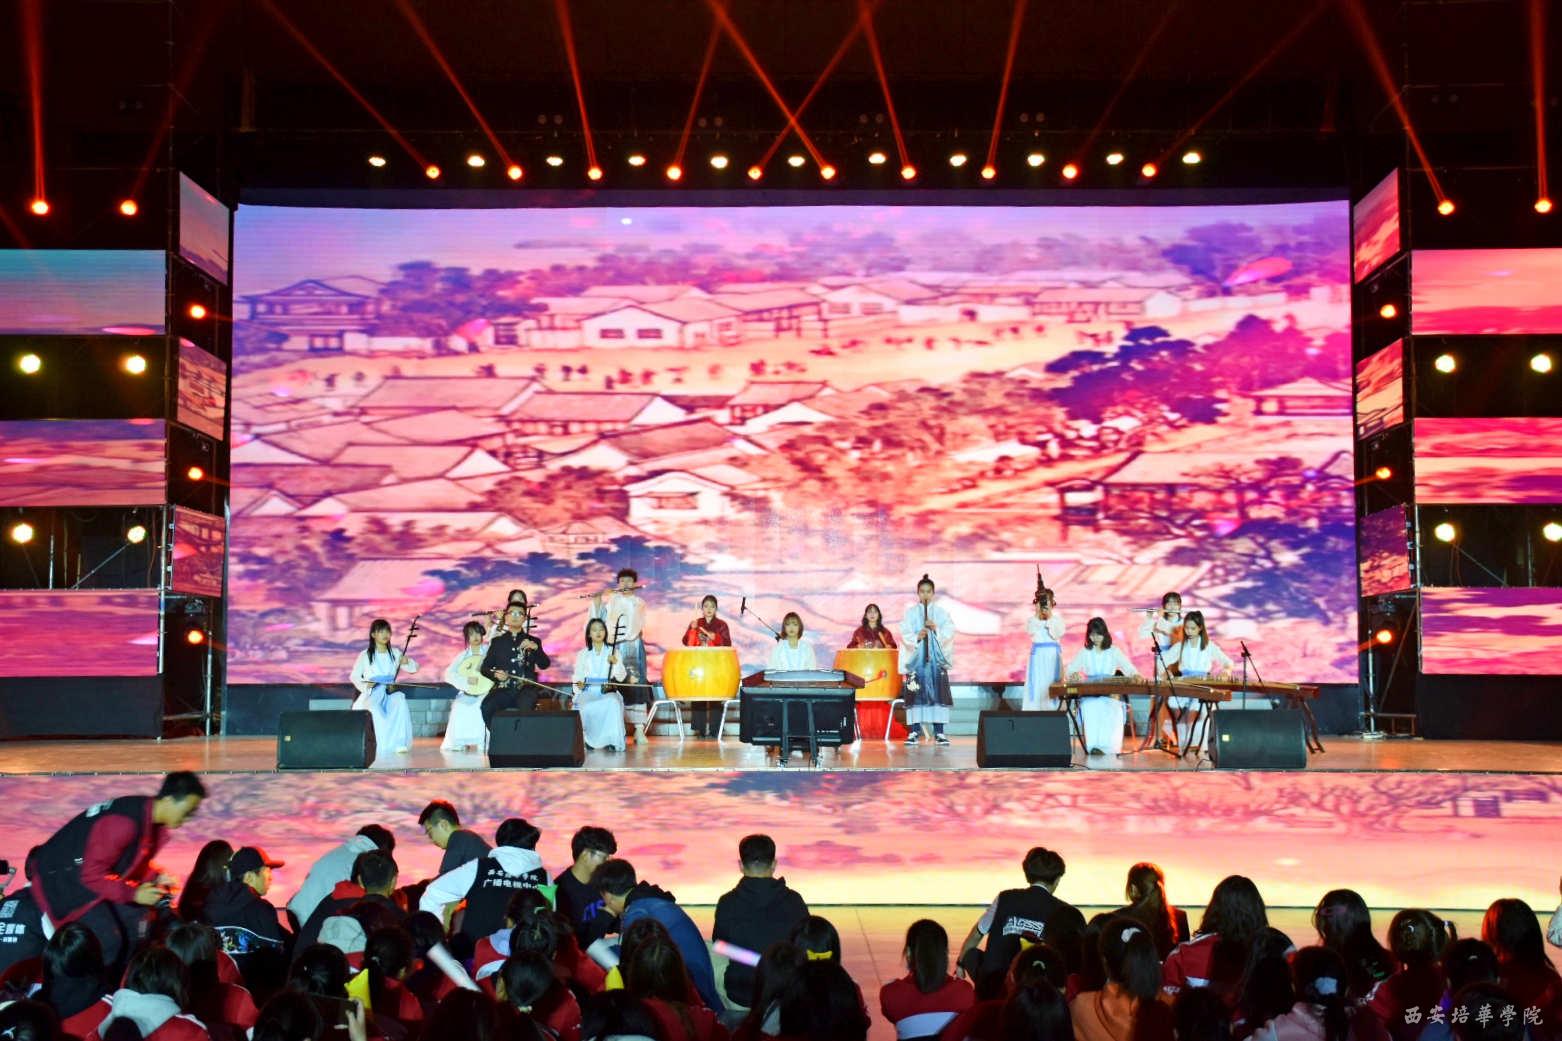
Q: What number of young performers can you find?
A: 14